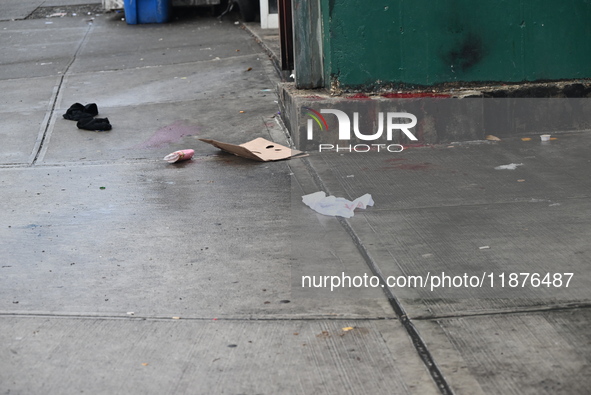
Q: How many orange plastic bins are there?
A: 0